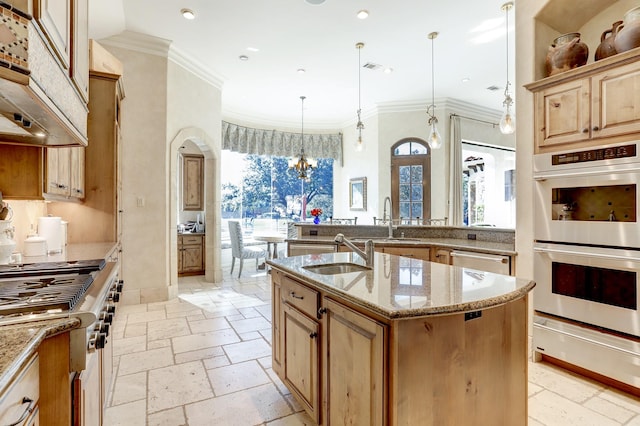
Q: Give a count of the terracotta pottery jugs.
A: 3